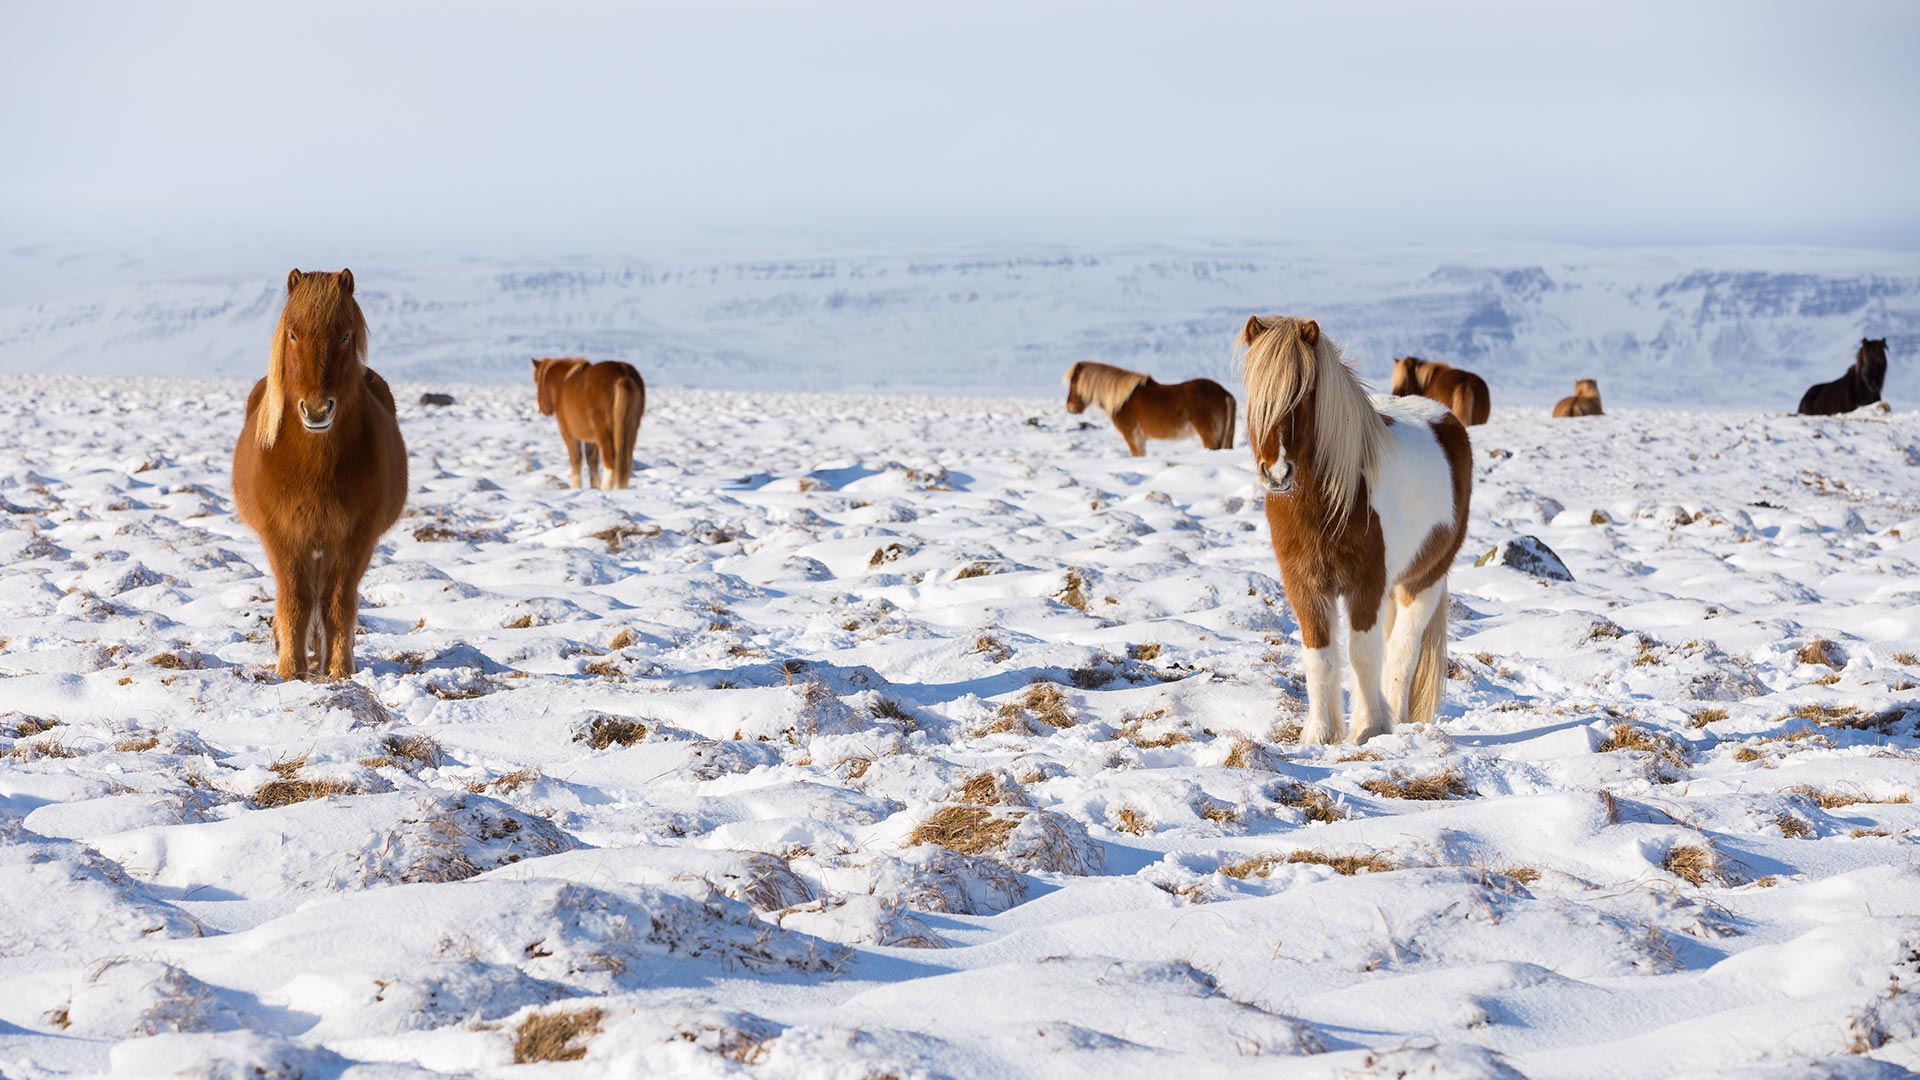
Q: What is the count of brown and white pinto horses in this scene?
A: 1